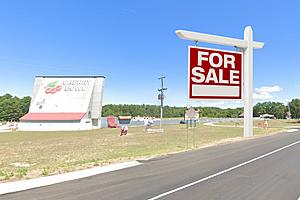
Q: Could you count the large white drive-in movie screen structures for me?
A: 1